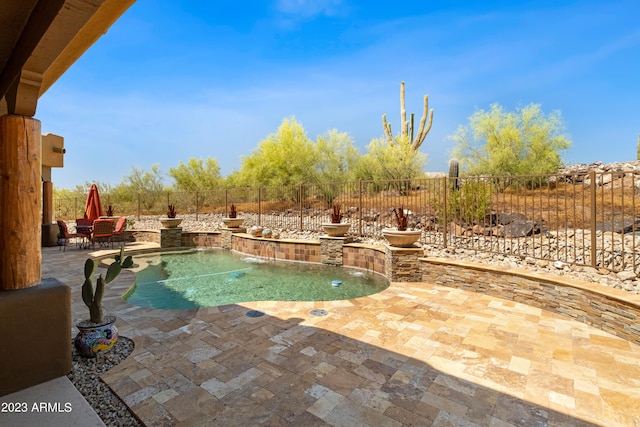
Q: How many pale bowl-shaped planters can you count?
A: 4